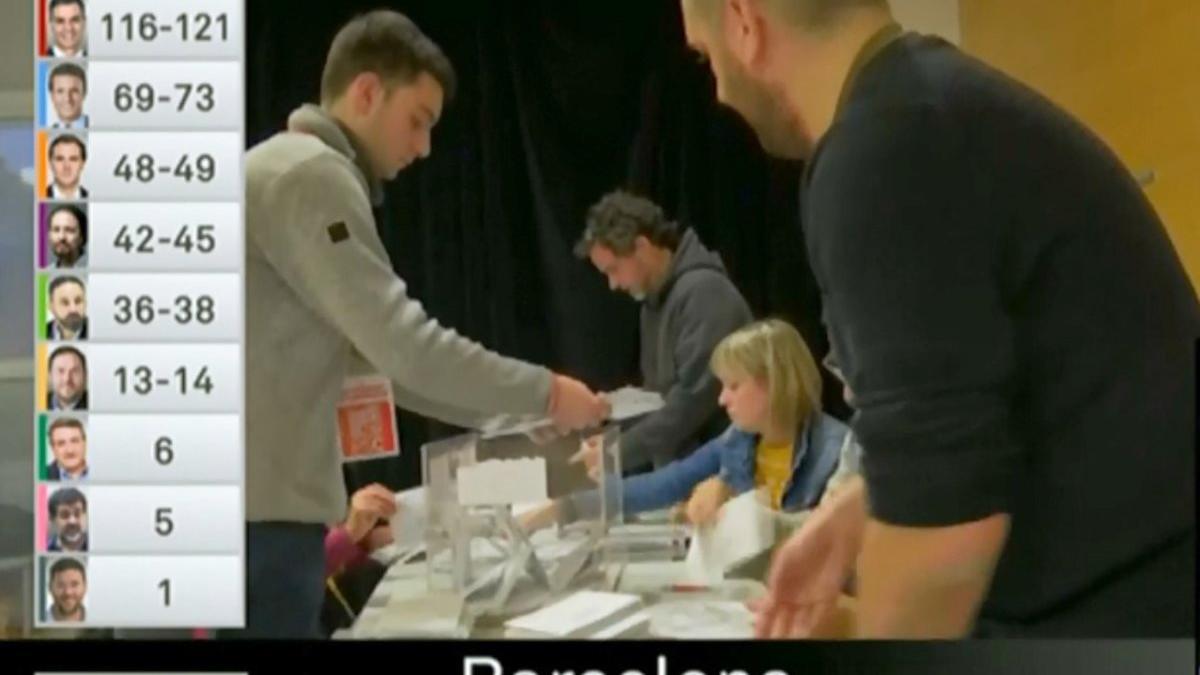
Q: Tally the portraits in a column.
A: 9